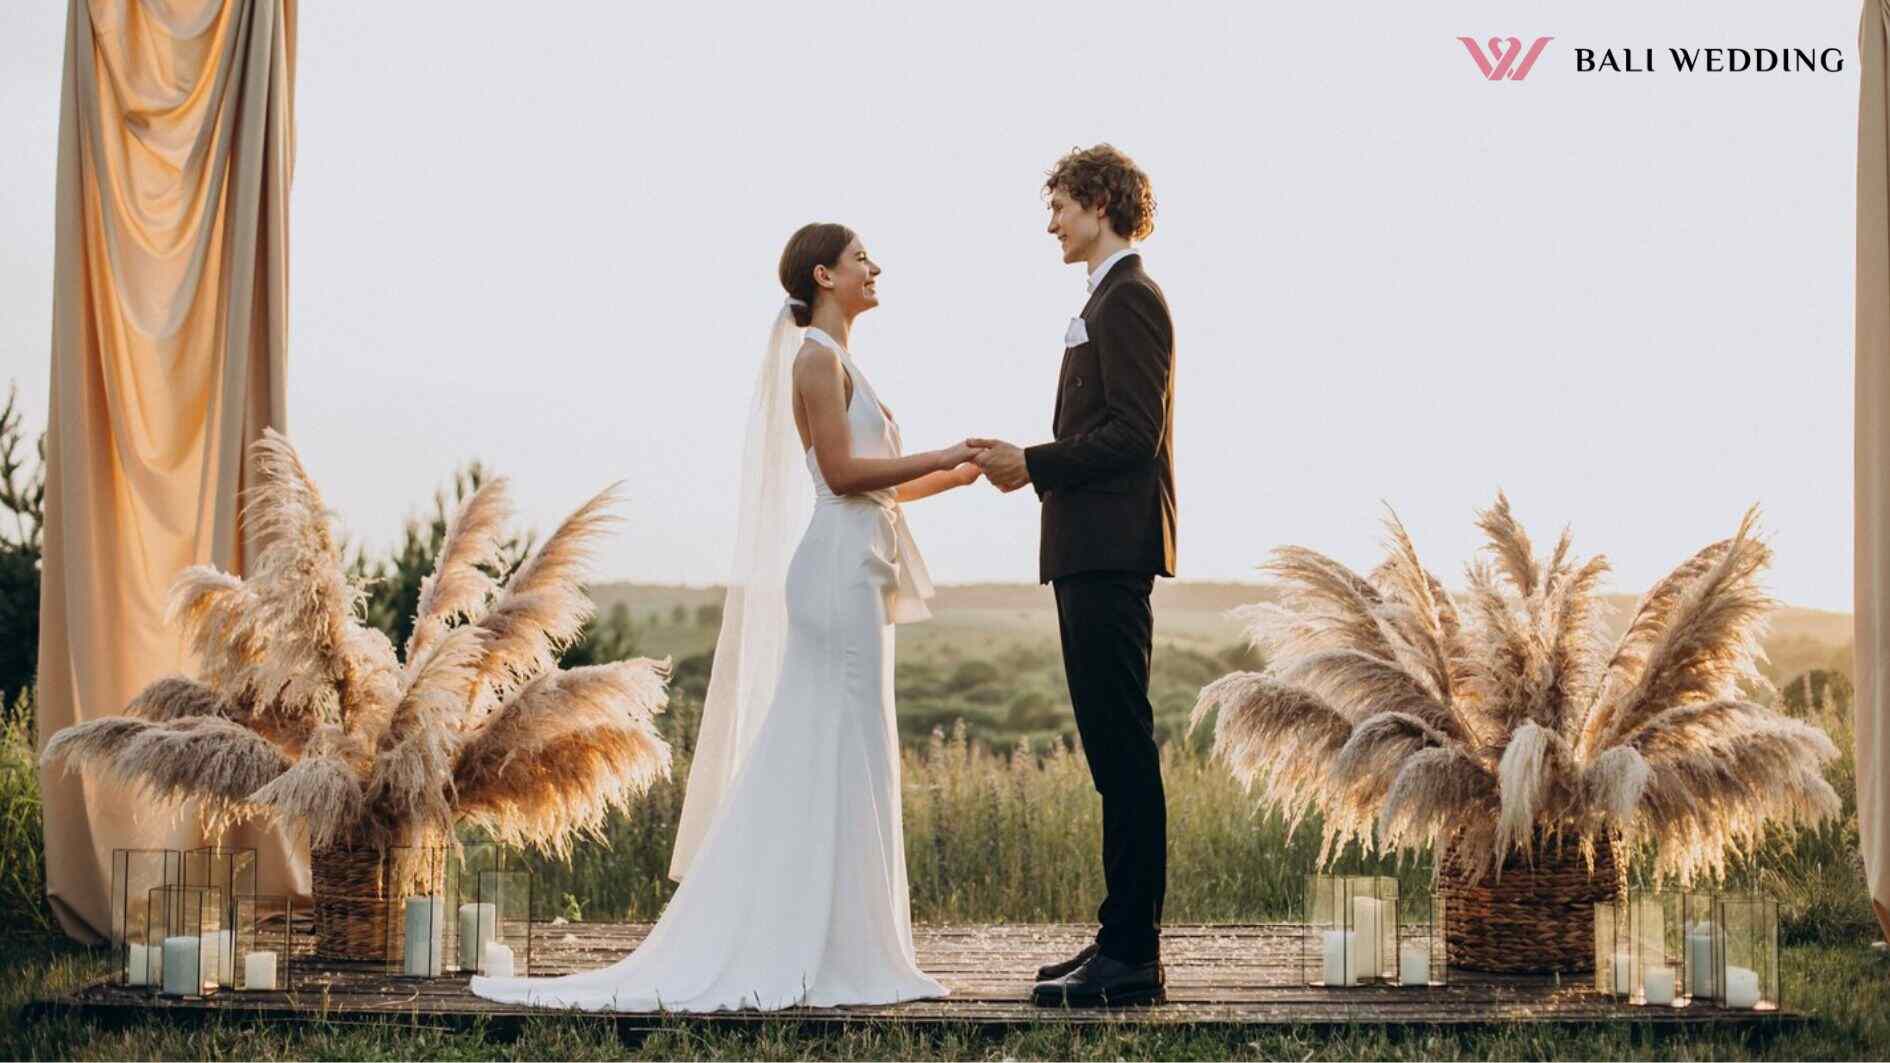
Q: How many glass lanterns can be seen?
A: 14